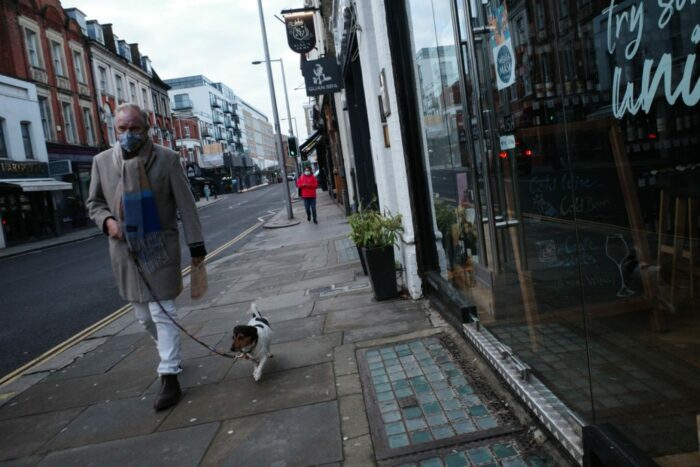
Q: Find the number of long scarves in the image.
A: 1